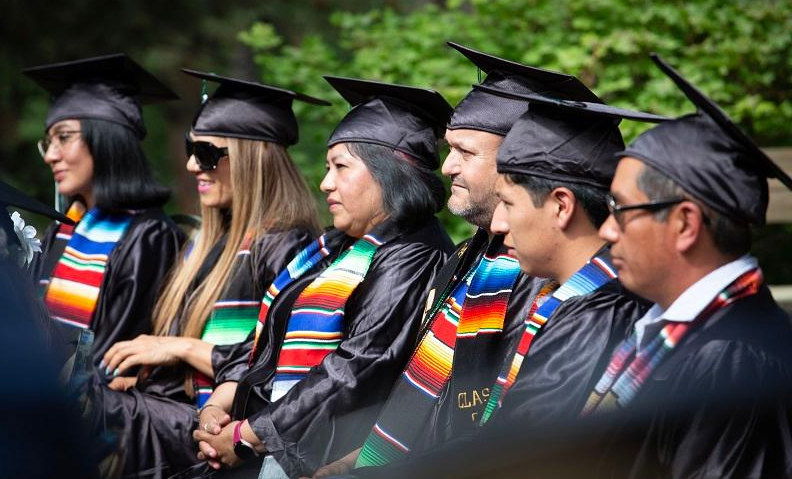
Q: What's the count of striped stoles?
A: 6